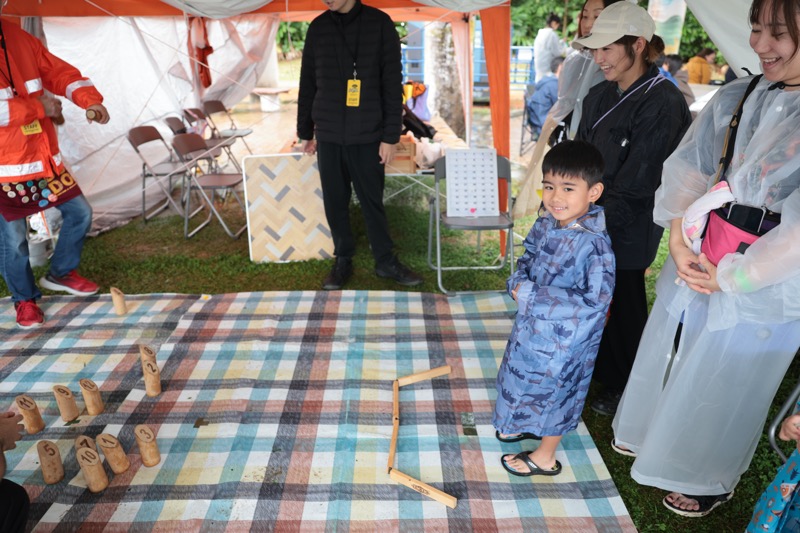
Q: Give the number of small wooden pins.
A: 11